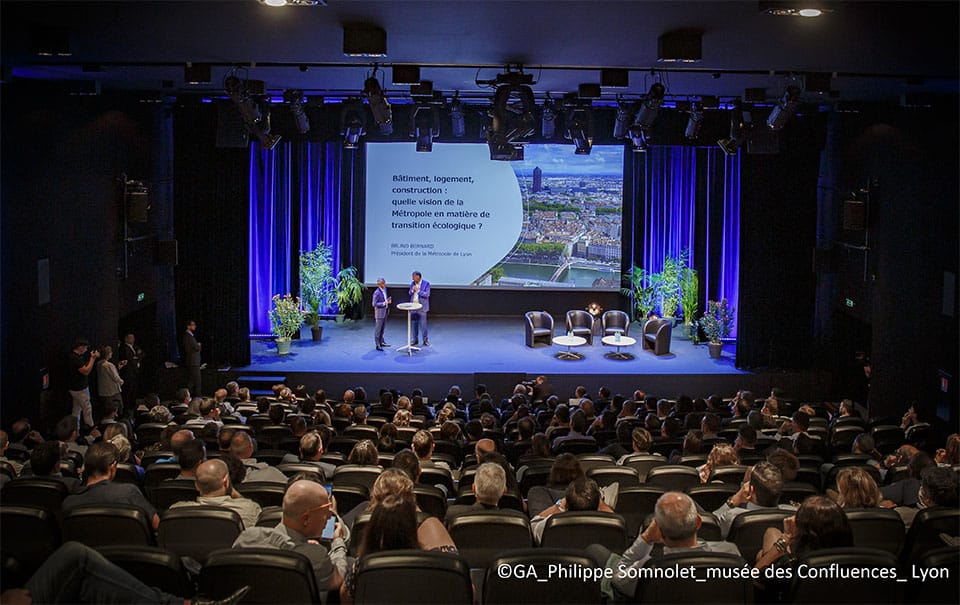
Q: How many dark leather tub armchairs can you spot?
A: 4